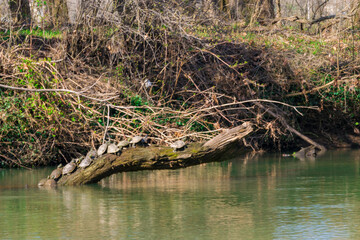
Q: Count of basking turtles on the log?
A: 11